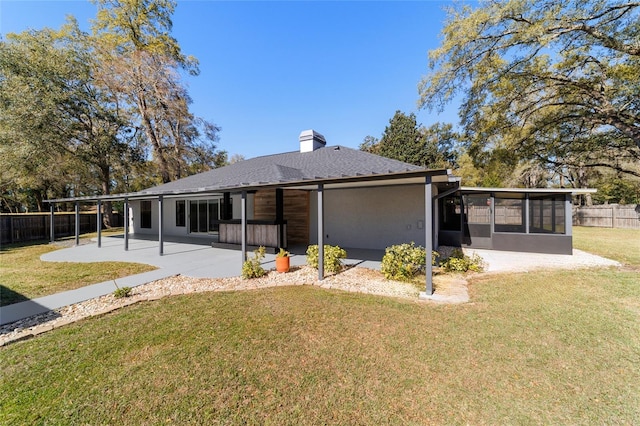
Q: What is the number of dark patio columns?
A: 8